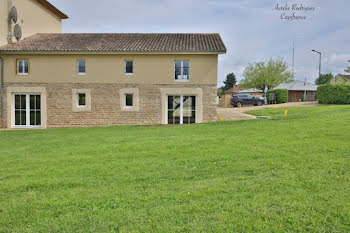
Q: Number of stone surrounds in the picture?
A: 4